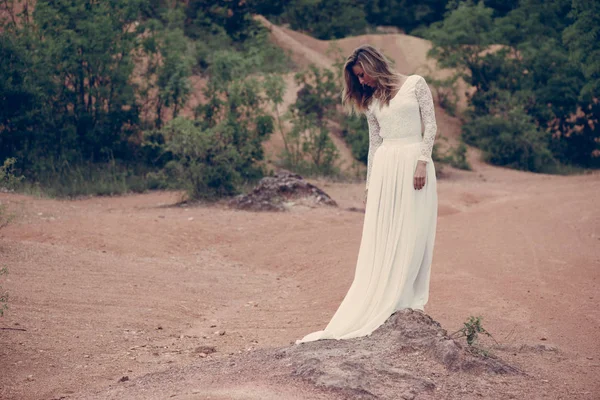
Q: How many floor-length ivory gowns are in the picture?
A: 1